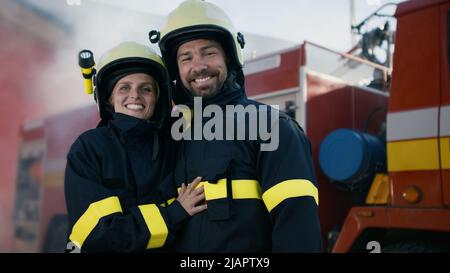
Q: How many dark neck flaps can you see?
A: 2